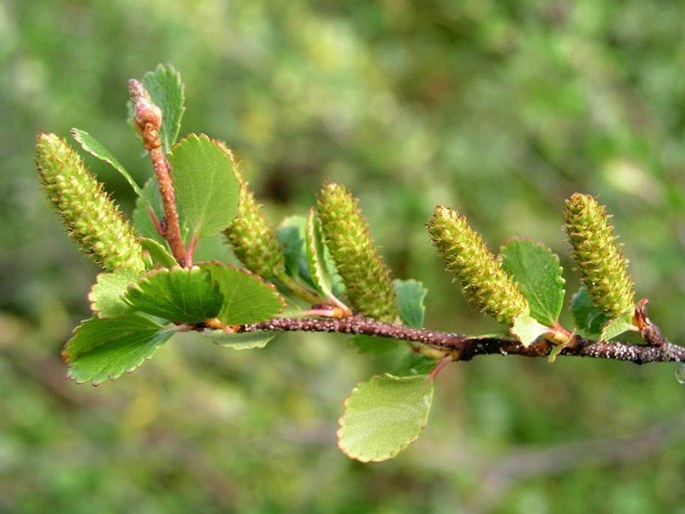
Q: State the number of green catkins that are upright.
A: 5